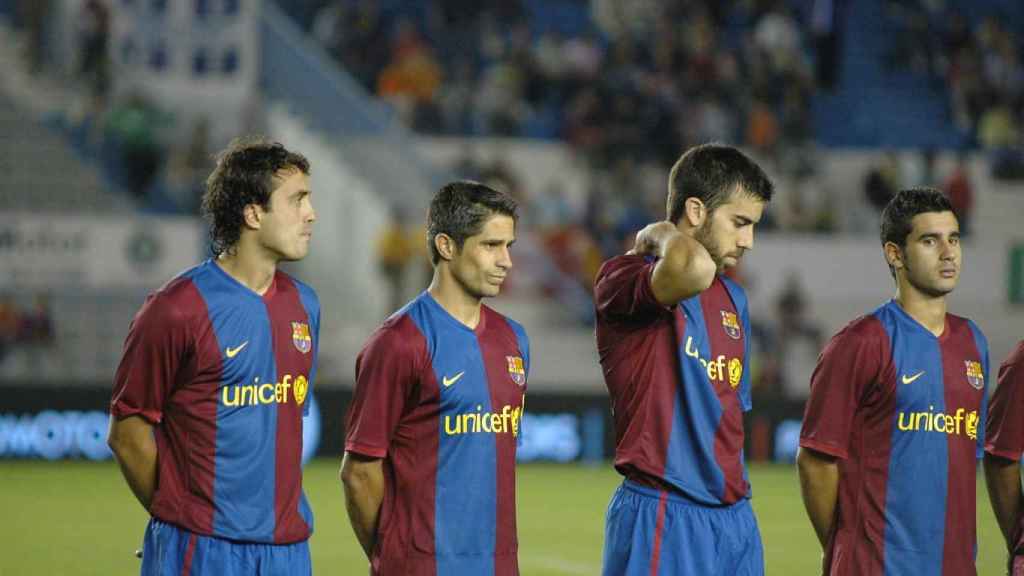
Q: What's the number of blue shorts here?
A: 2